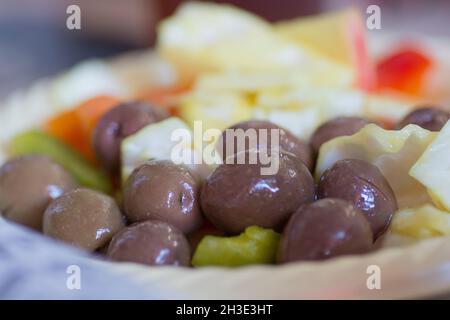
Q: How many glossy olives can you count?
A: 11